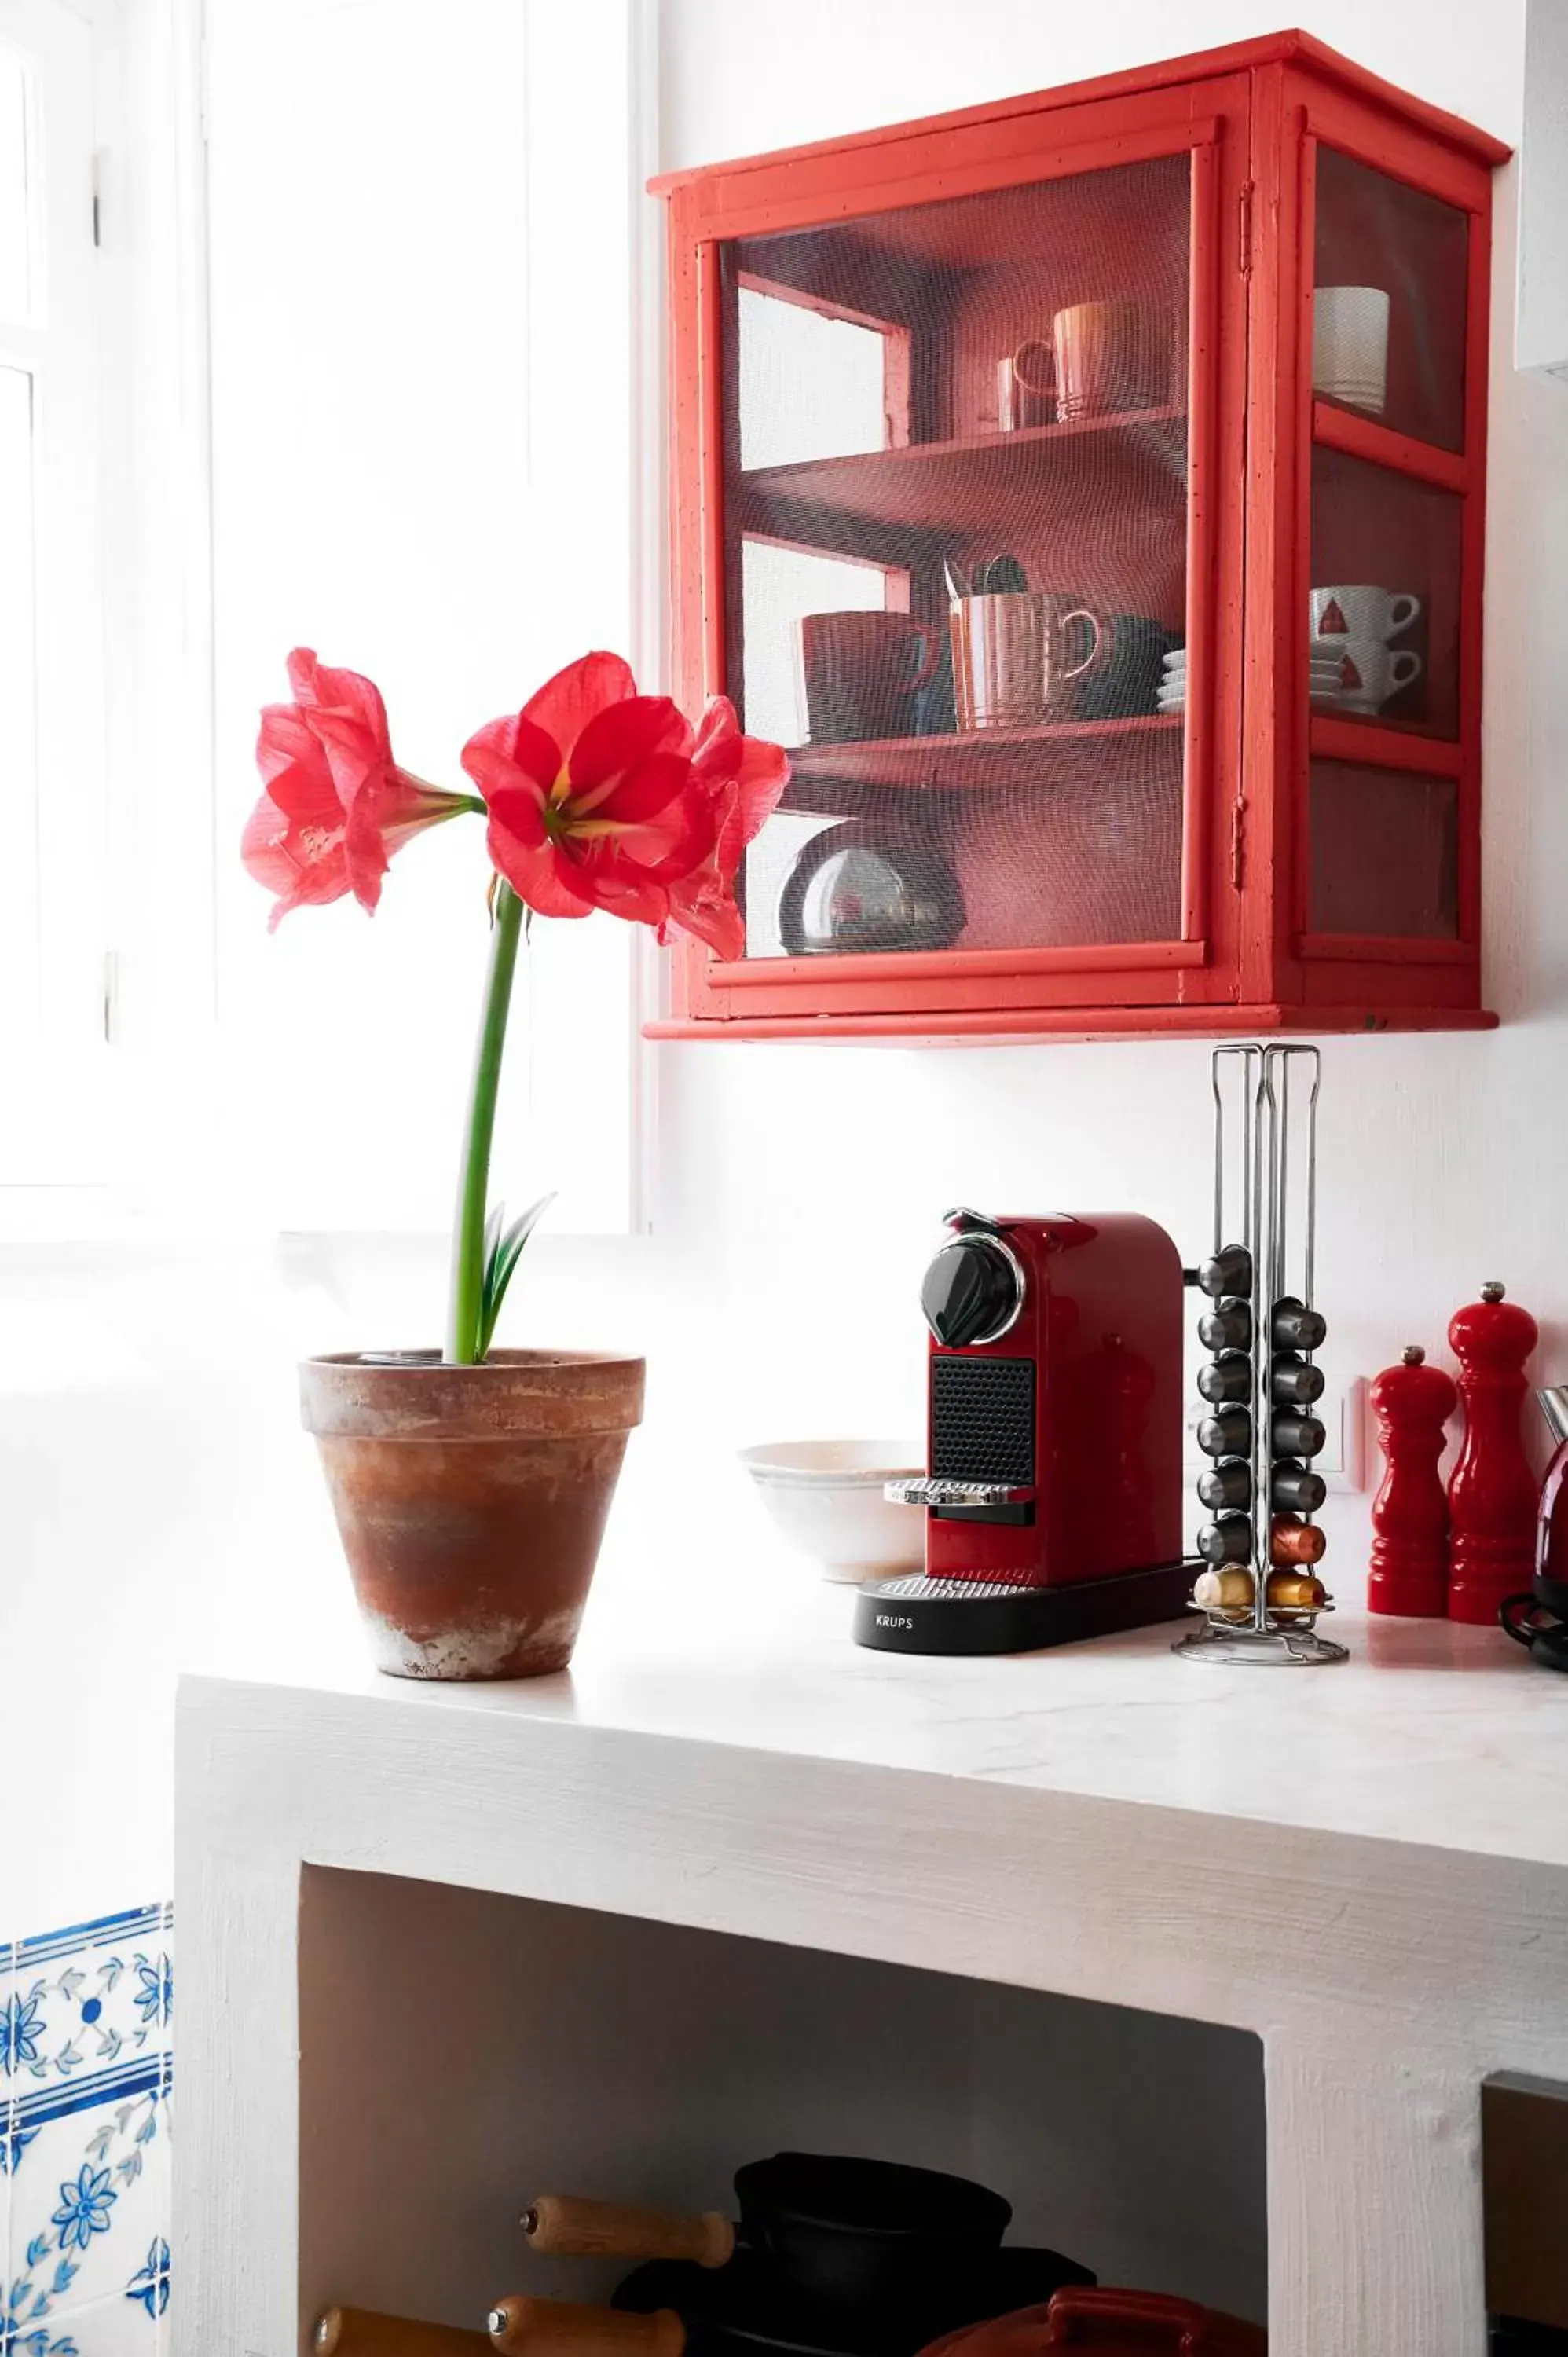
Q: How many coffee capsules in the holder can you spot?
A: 13